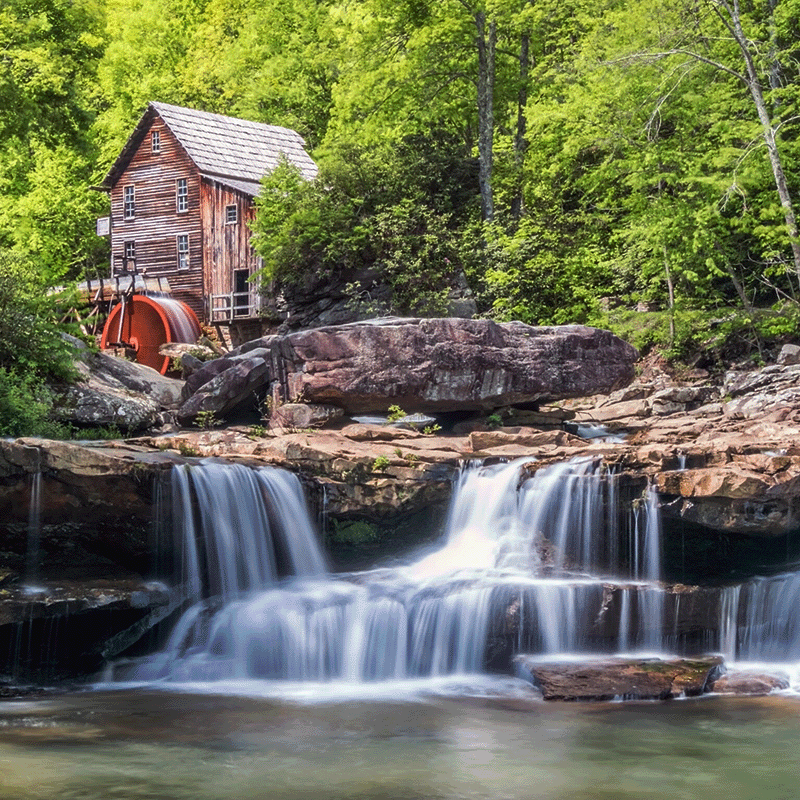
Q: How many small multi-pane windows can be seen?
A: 6